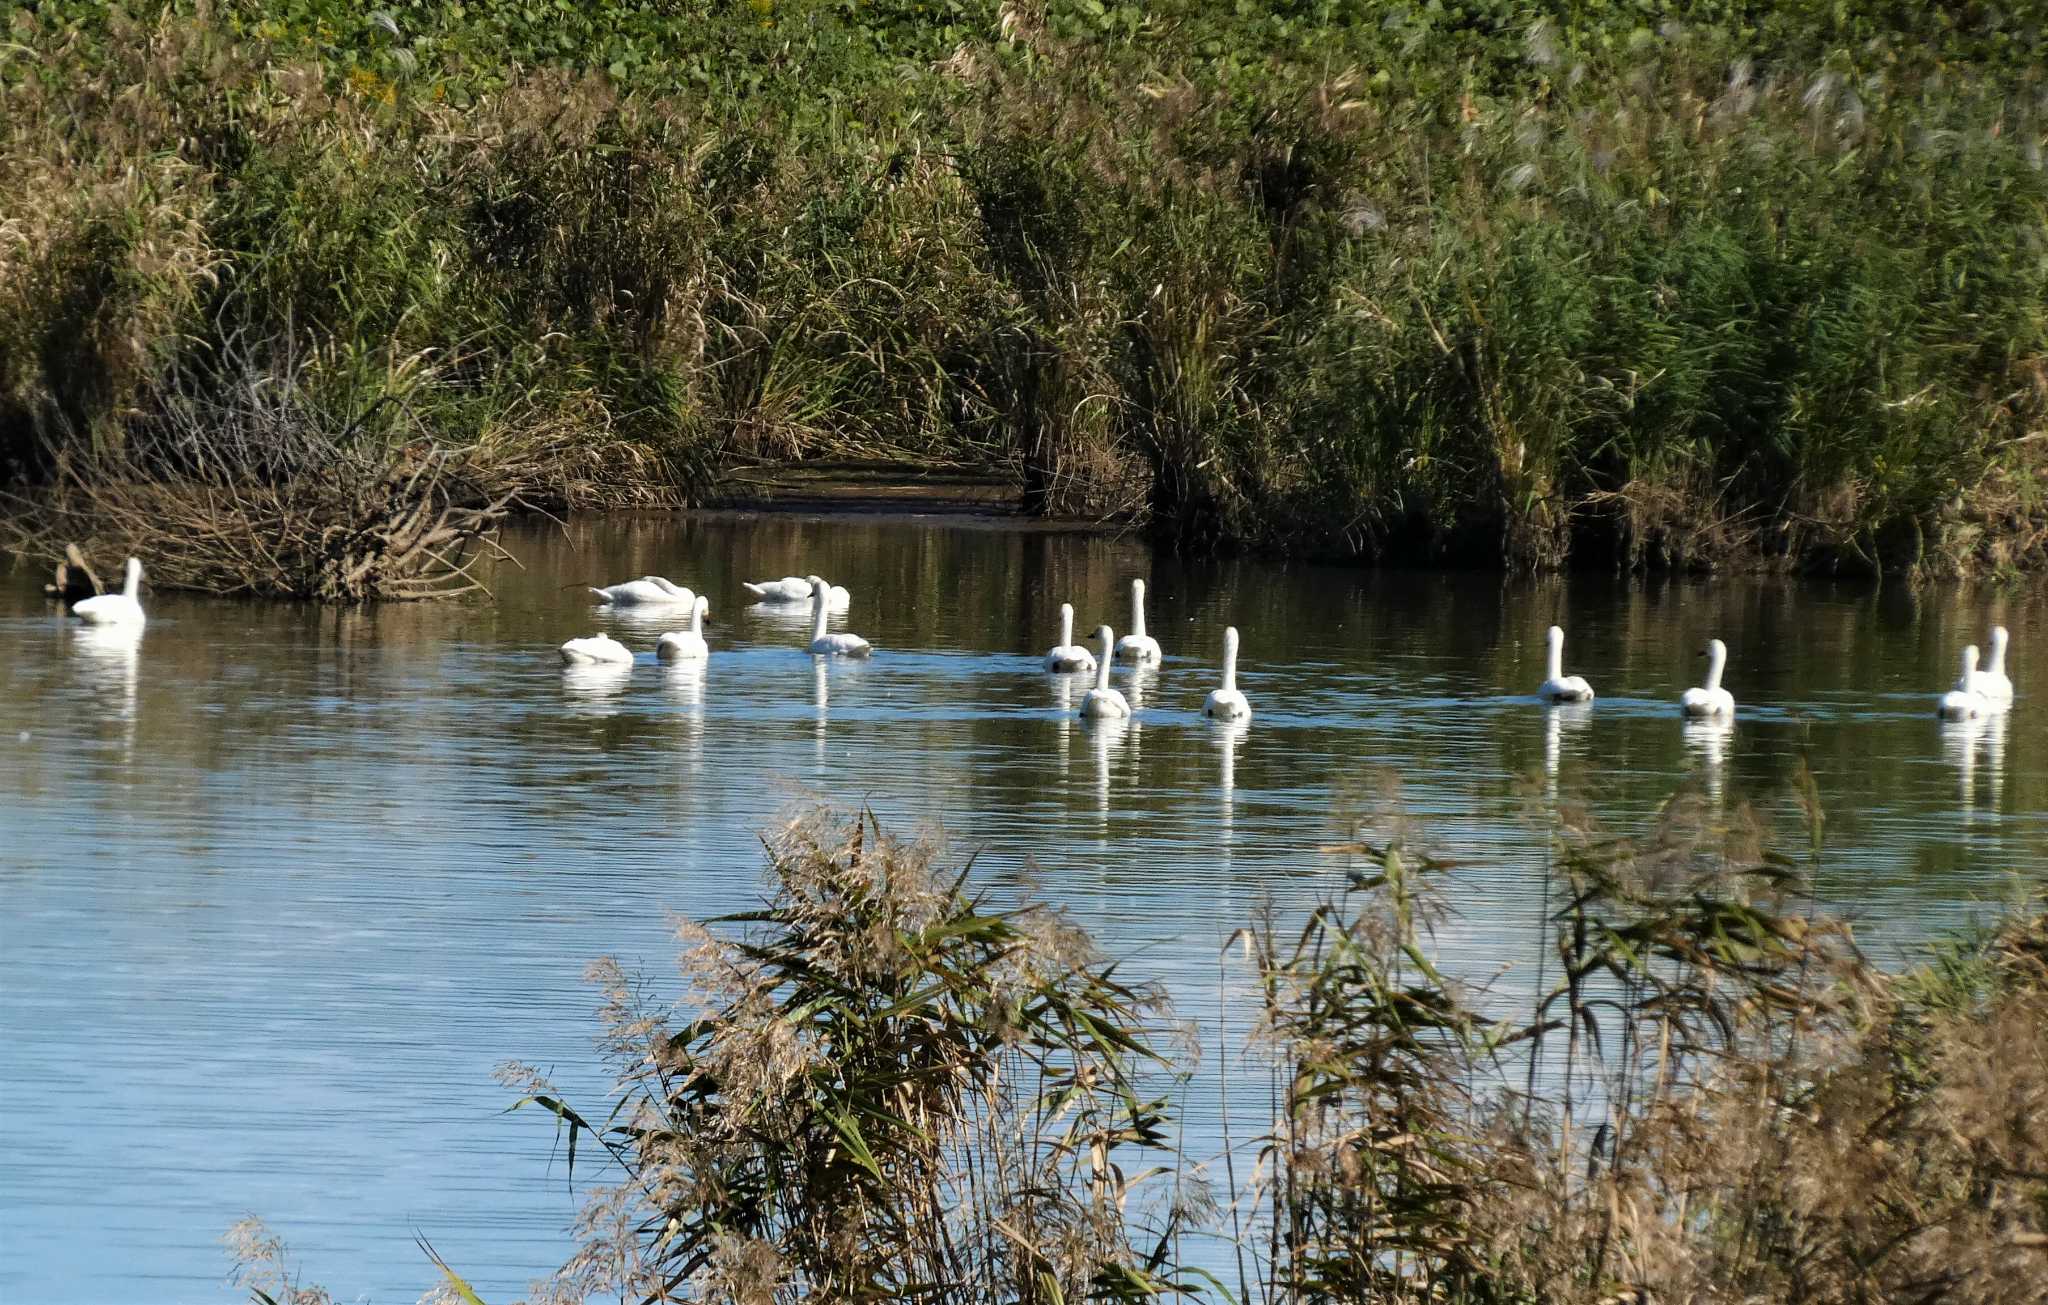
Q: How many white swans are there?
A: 14